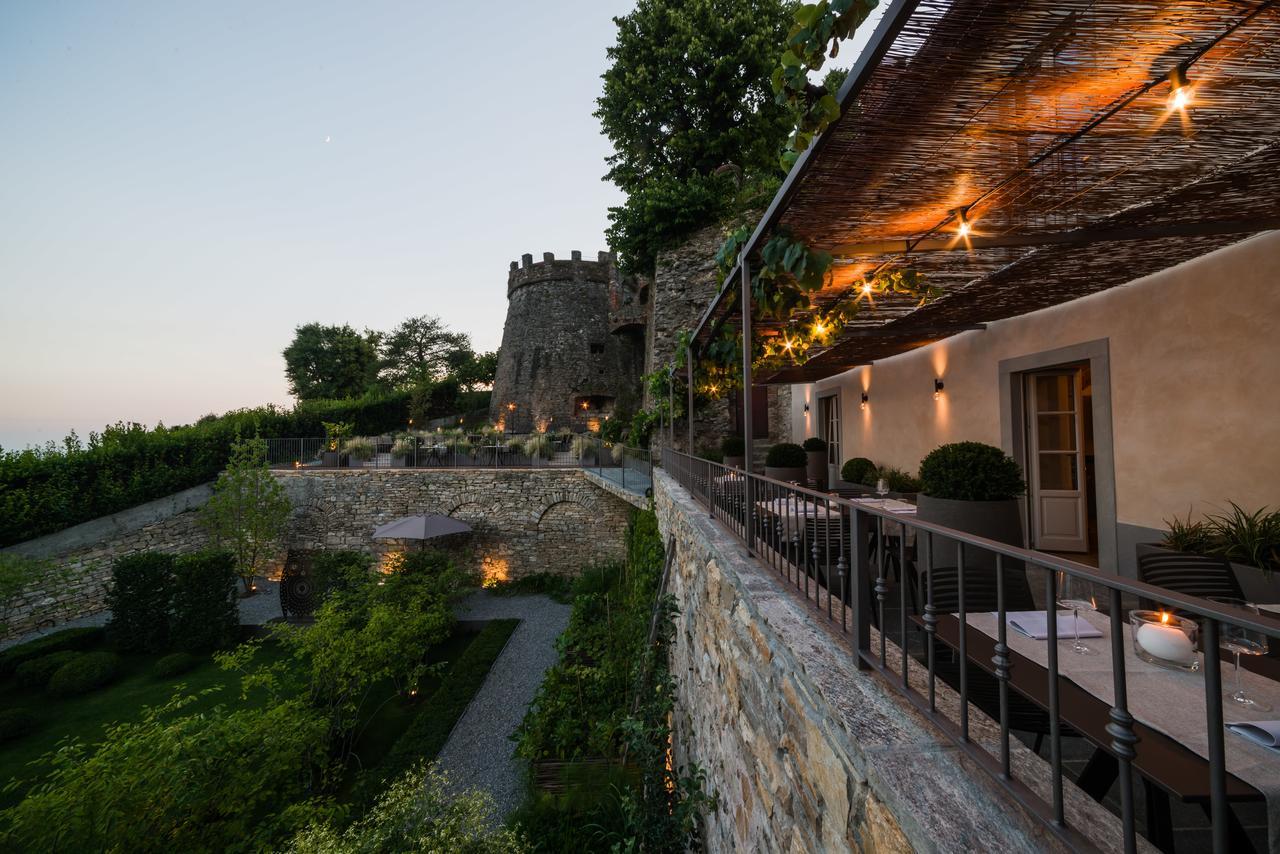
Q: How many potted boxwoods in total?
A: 5